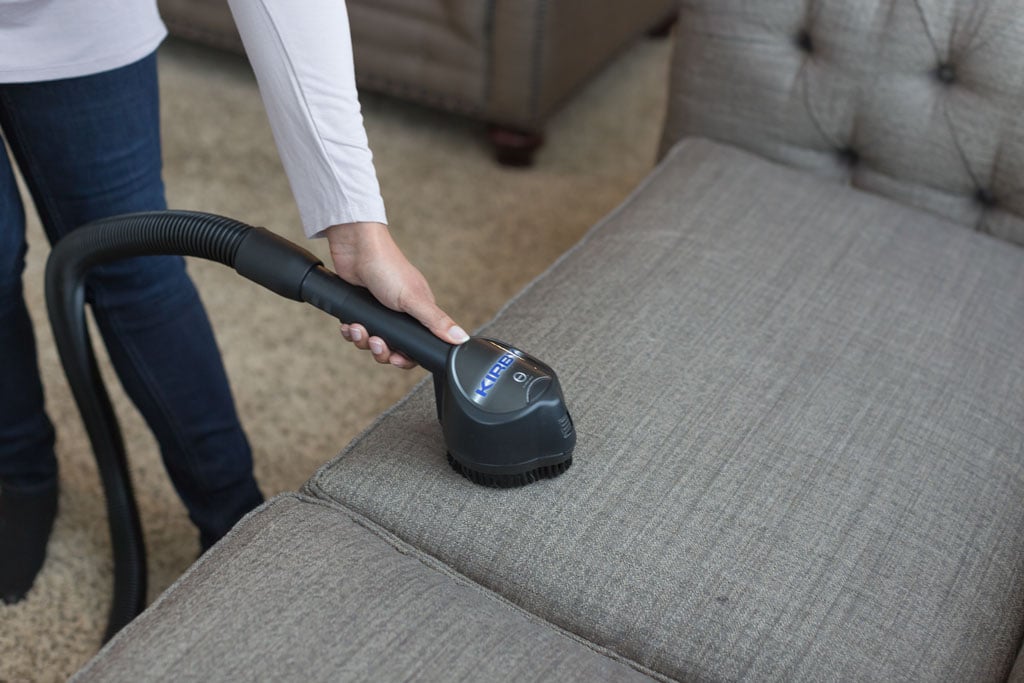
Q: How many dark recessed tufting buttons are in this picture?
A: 4